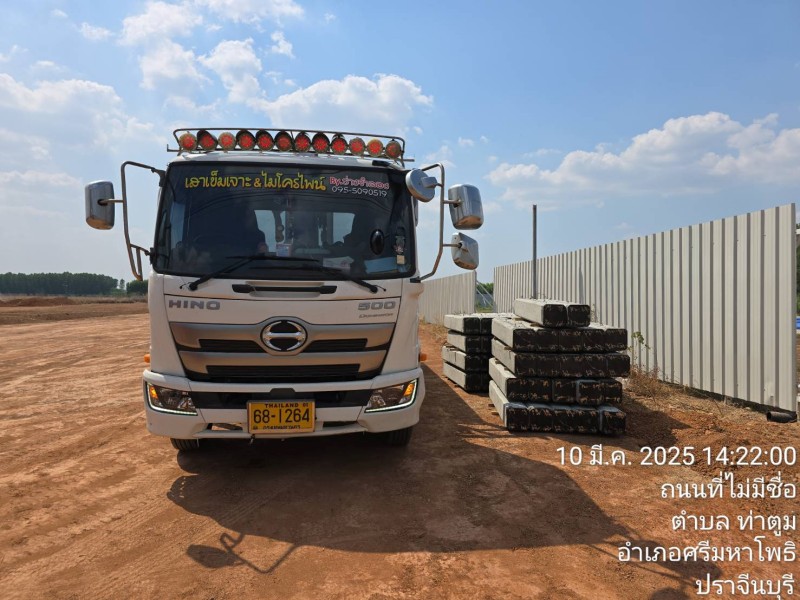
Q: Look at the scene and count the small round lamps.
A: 12